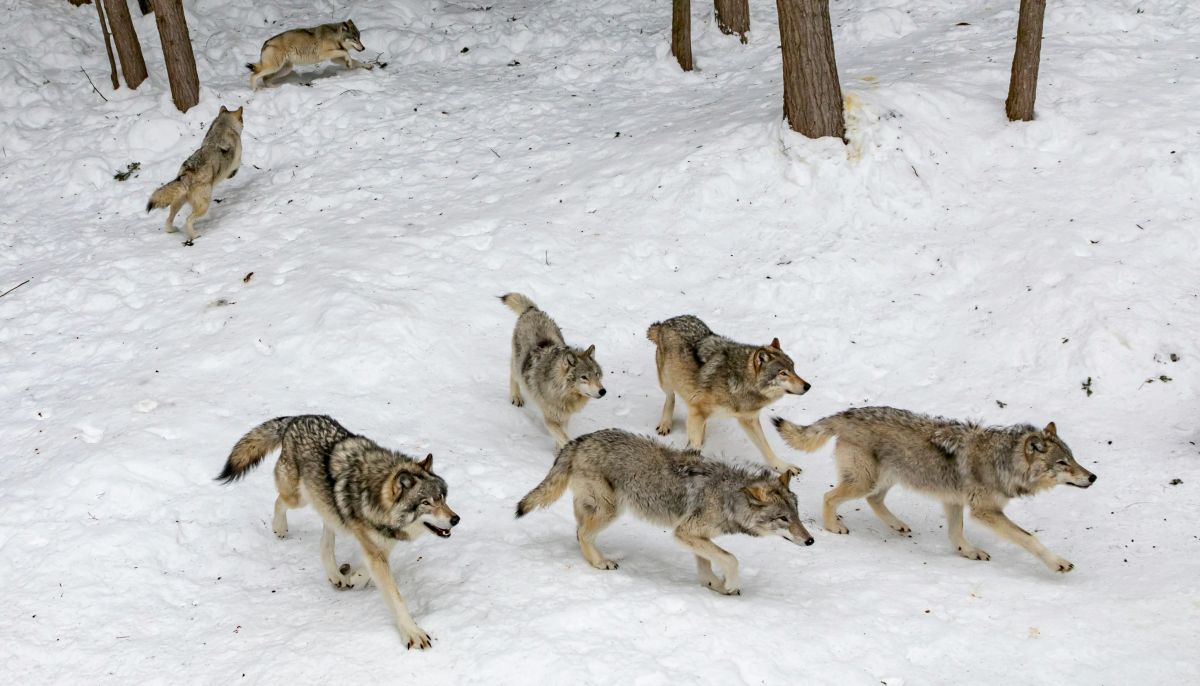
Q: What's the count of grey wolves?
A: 7